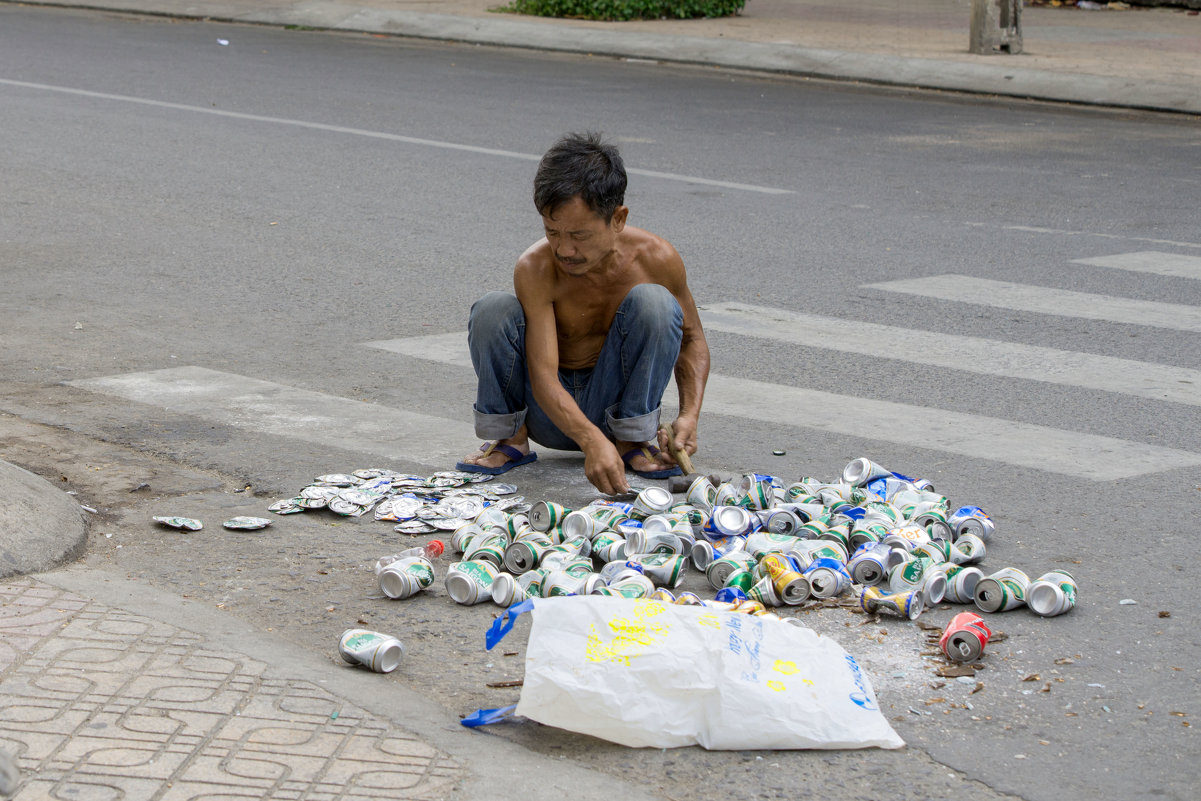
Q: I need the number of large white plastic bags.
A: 1